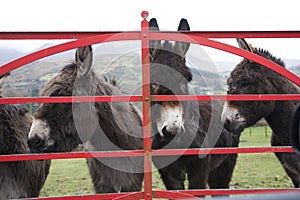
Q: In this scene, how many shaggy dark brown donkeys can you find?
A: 4